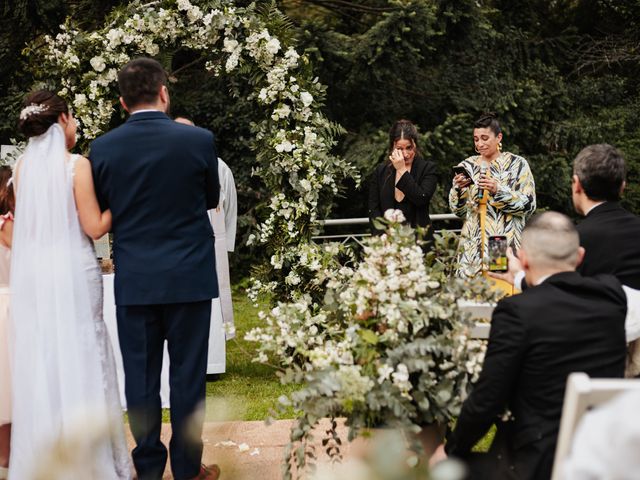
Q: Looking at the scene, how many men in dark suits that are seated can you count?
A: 2